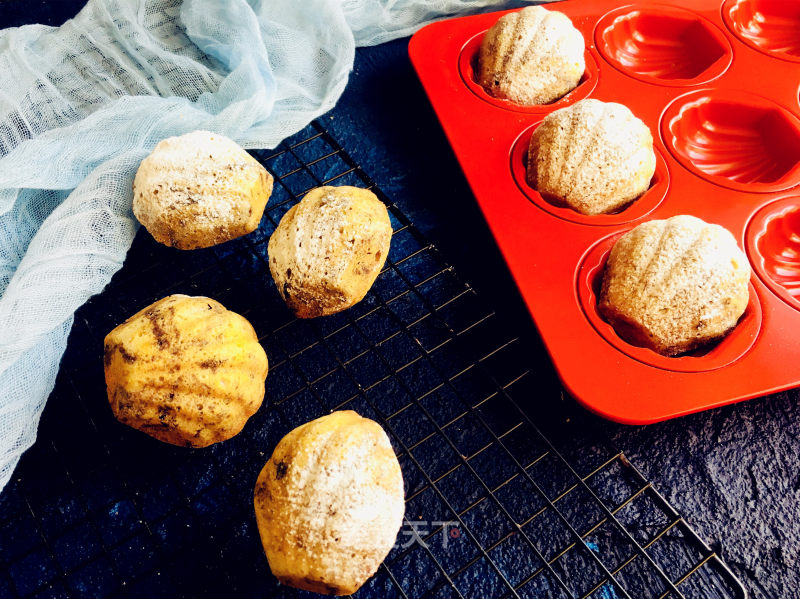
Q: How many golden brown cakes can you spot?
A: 7